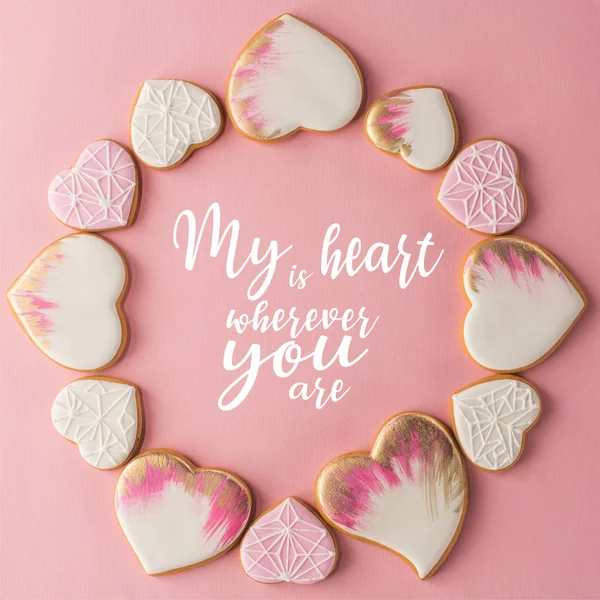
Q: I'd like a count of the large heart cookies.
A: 5